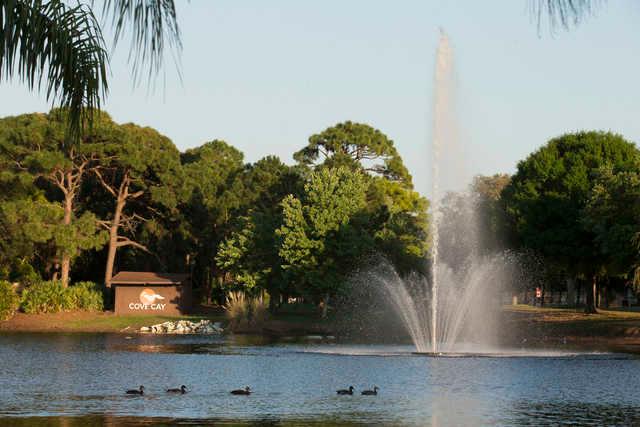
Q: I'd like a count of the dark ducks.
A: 5